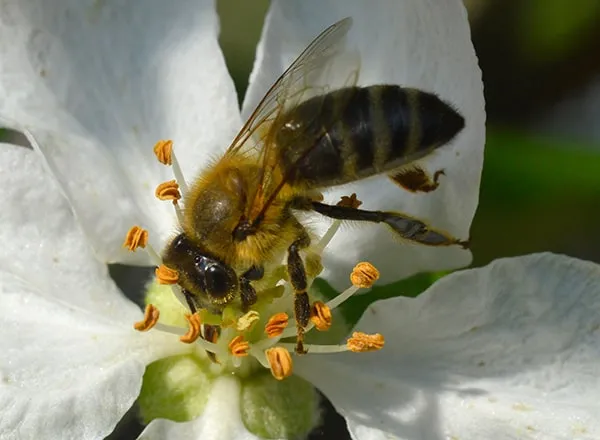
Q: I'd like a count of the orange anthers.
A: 13